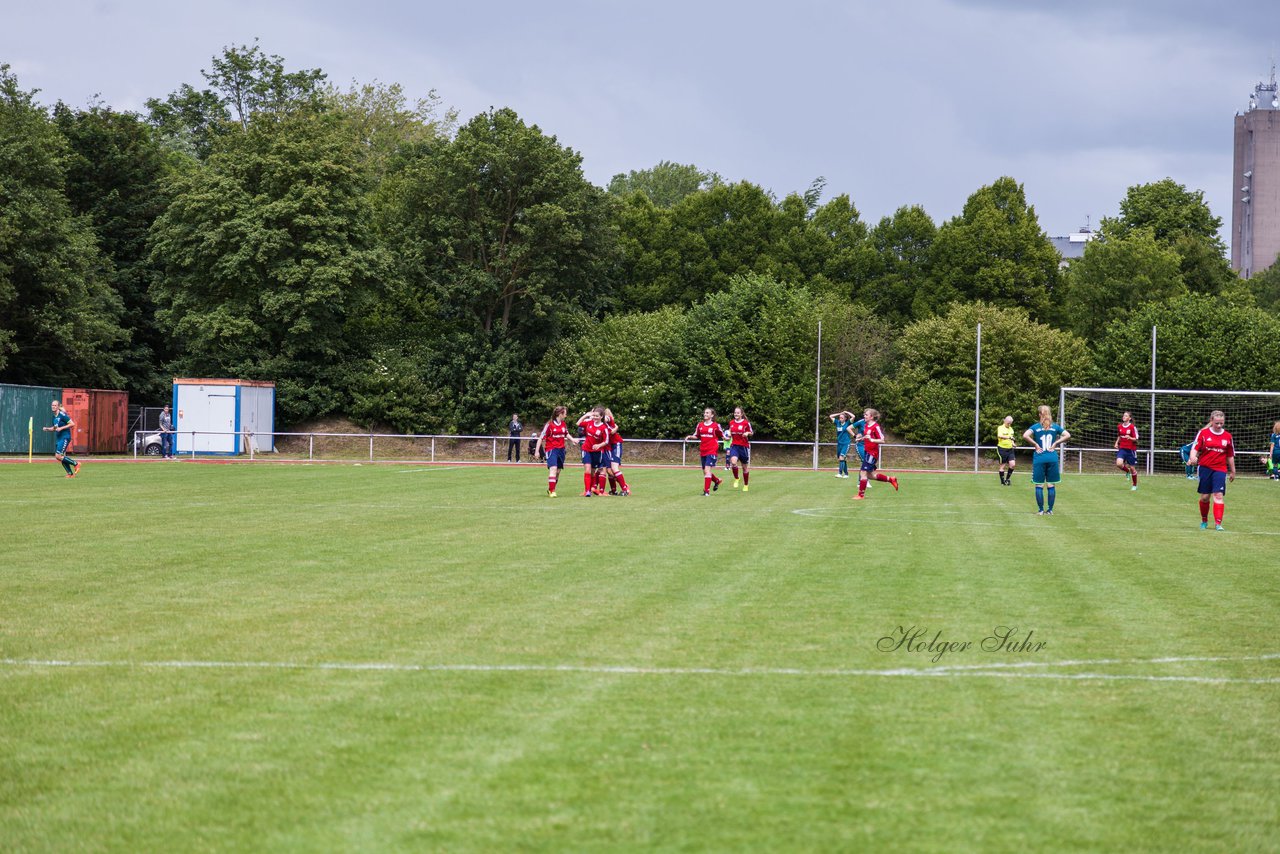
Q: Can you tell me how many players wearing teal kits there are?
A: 6